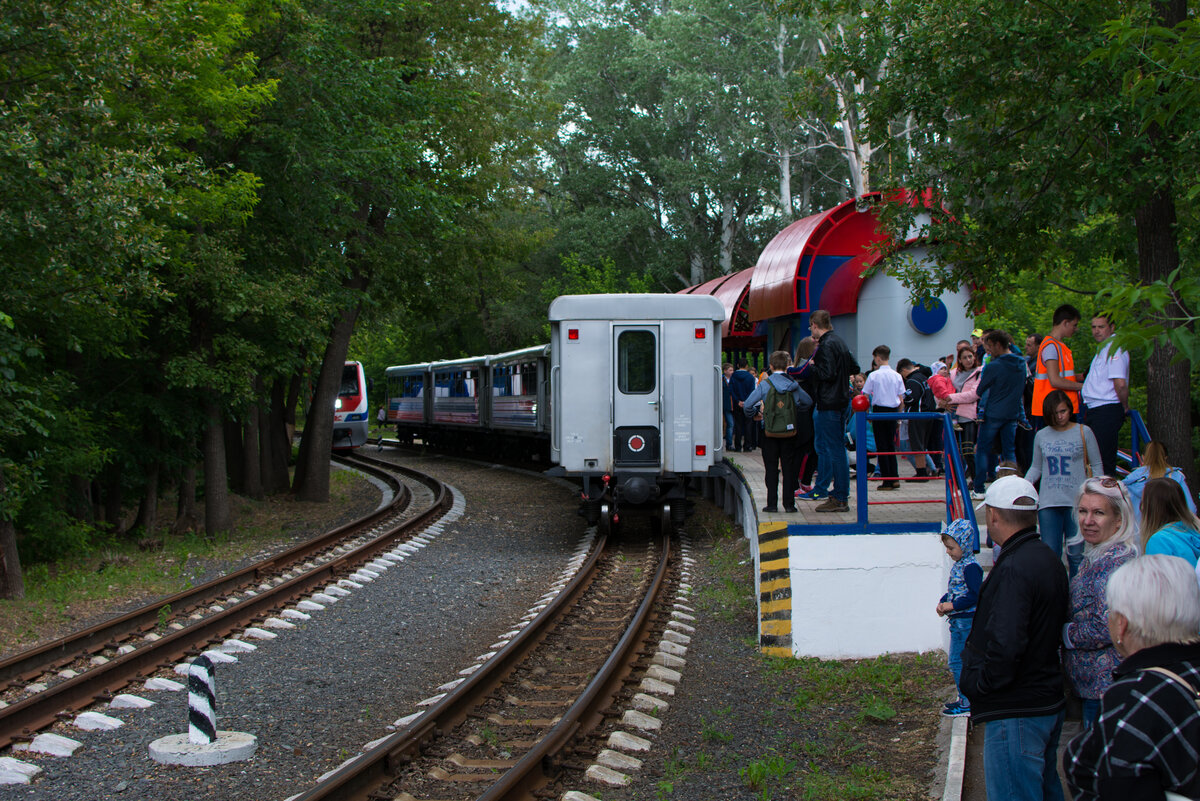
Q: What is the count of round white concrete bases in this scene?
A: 1